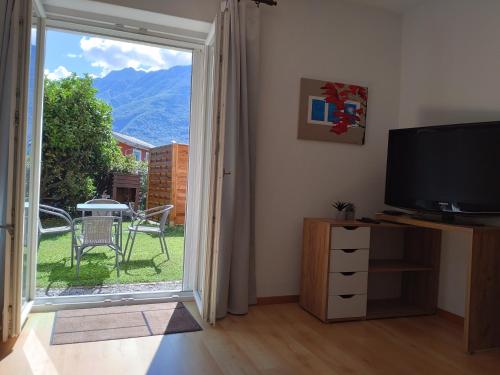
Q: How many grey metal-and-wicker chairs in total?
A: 4